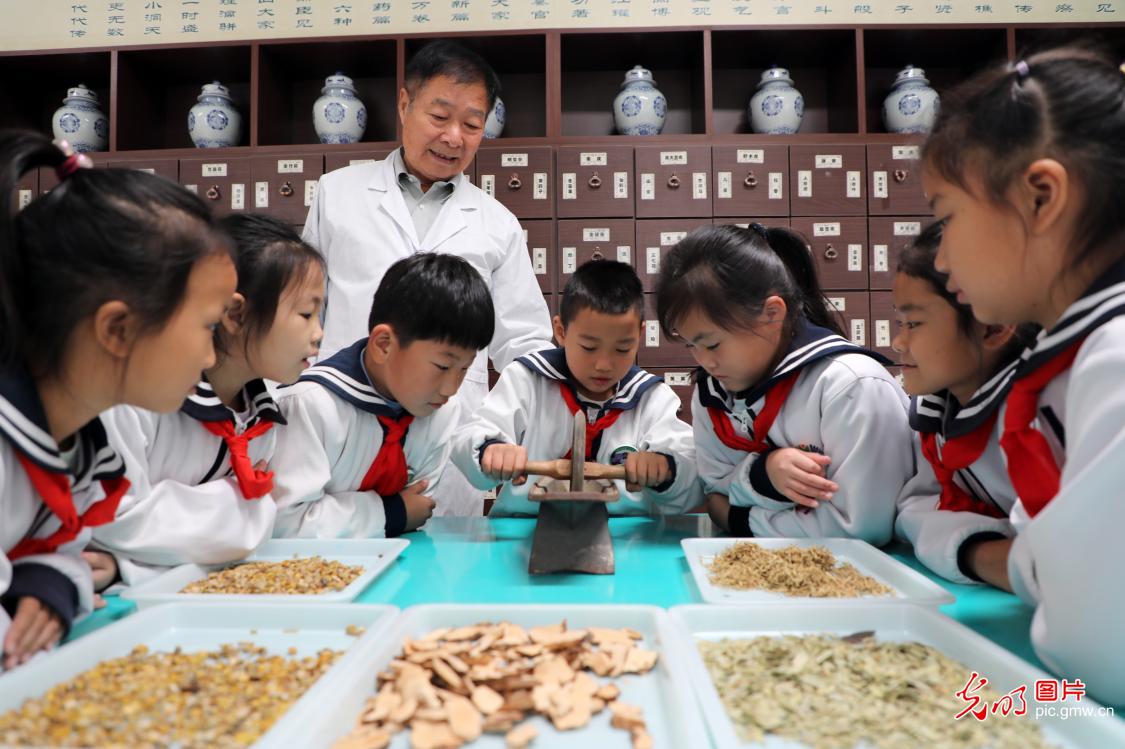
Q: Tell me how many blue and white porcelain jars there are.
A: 7